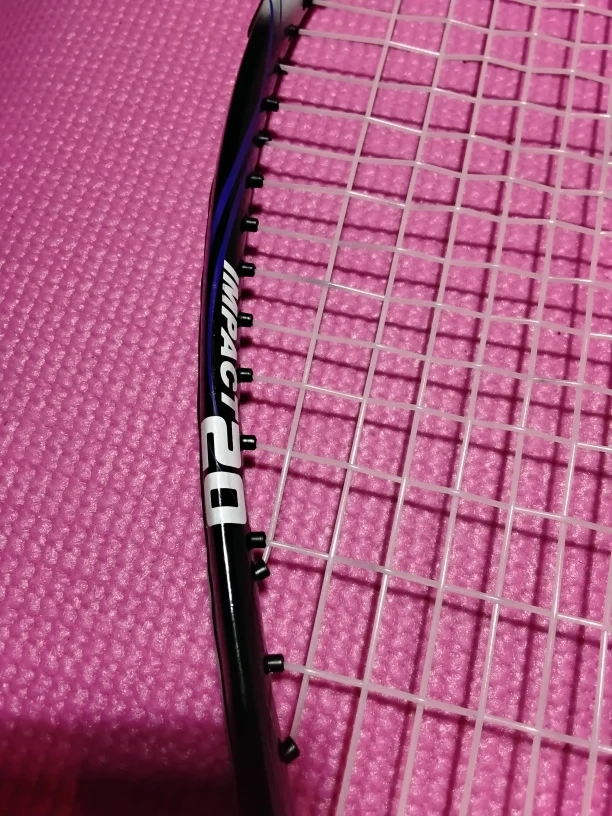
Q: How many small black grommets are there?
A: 15